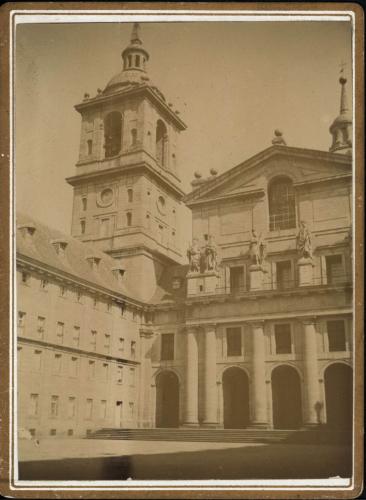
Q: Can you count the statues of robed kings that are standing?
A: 4